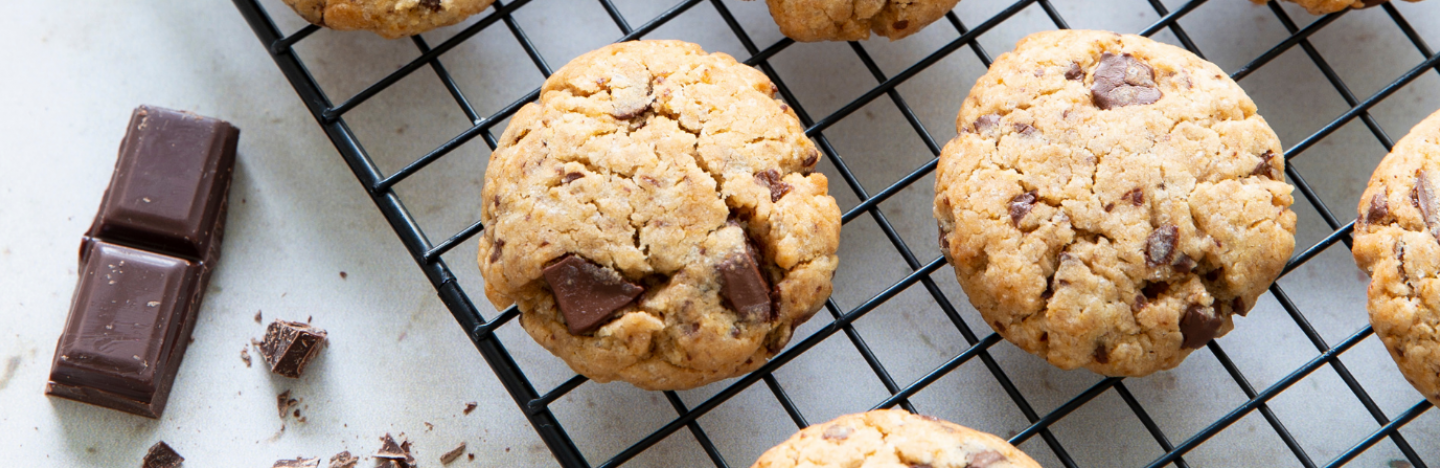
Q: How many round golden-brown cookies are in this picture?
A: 7